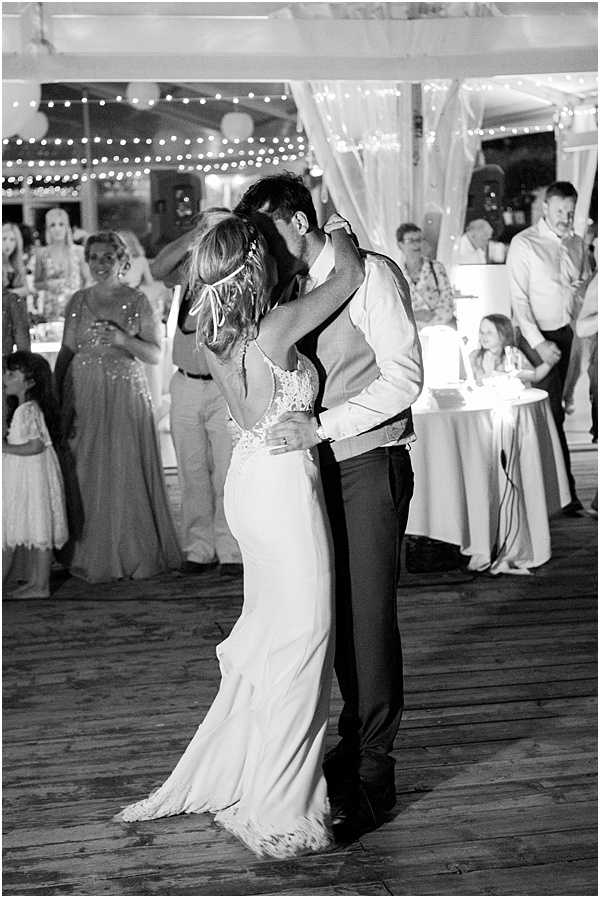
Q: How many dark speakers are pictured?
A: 2